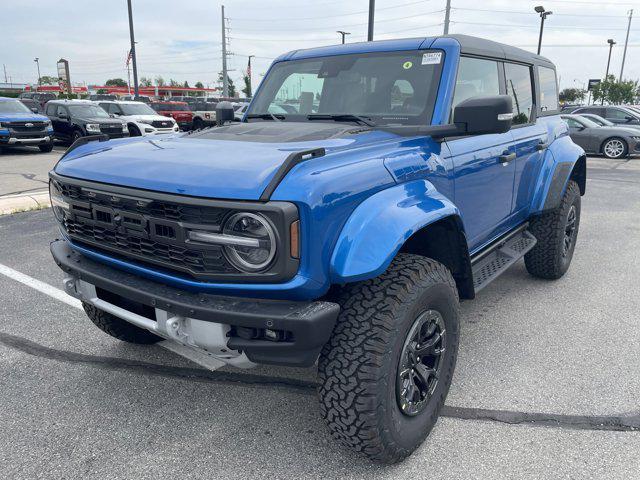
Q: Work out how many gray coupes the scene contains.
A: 1